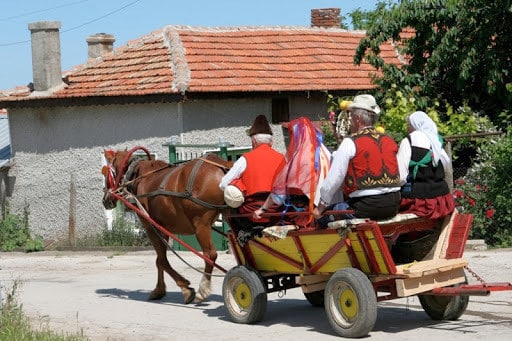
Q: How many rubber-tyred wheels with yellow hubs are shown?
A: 2